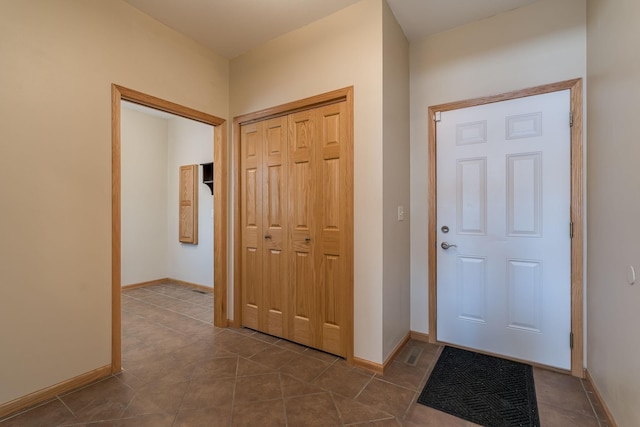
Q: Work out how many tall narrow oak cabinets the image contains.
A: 1